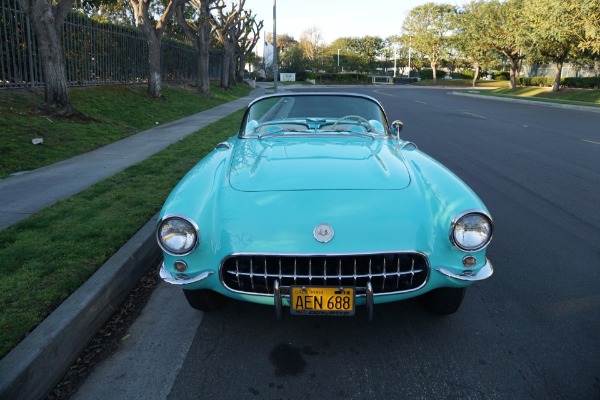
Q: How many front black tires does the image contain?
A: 2